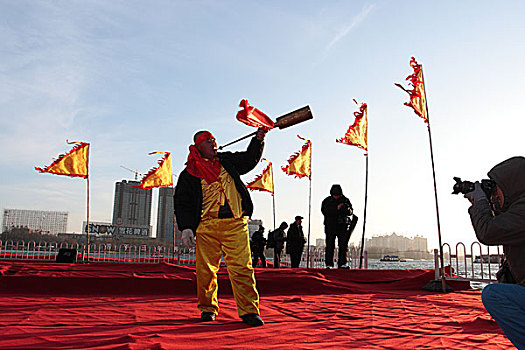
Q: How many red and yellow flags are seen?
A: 6